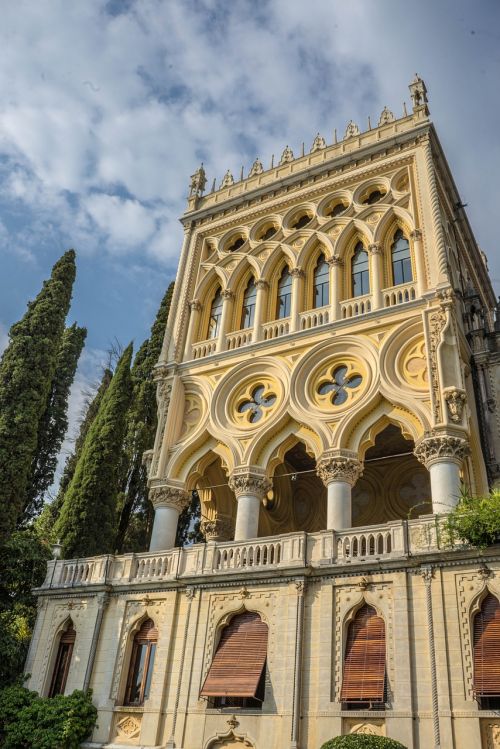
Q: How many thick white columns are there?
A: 4